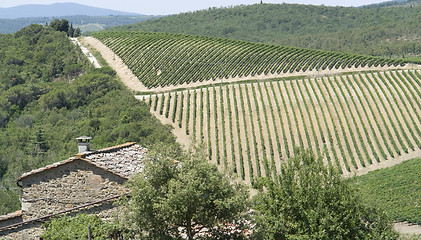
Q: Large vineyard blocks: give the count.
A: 2